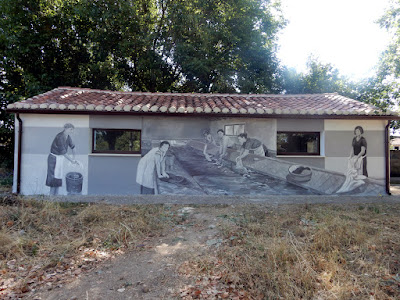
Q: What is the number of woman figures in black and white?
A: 6